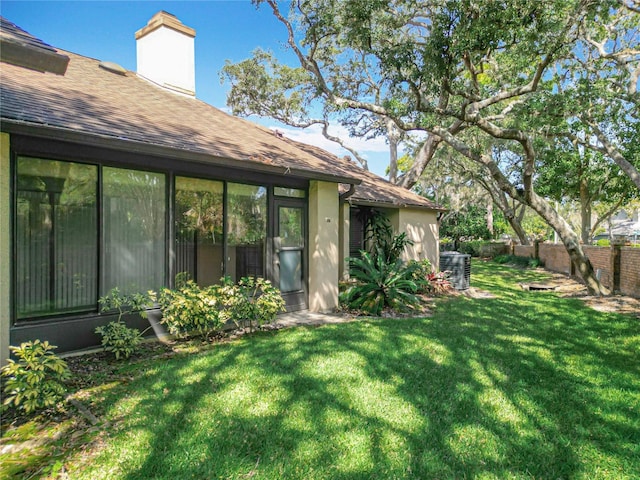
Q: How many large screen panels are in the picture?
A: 4